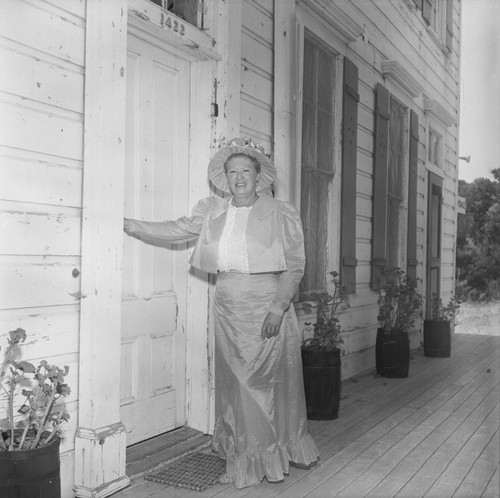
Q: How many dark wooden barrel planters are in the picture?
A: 4